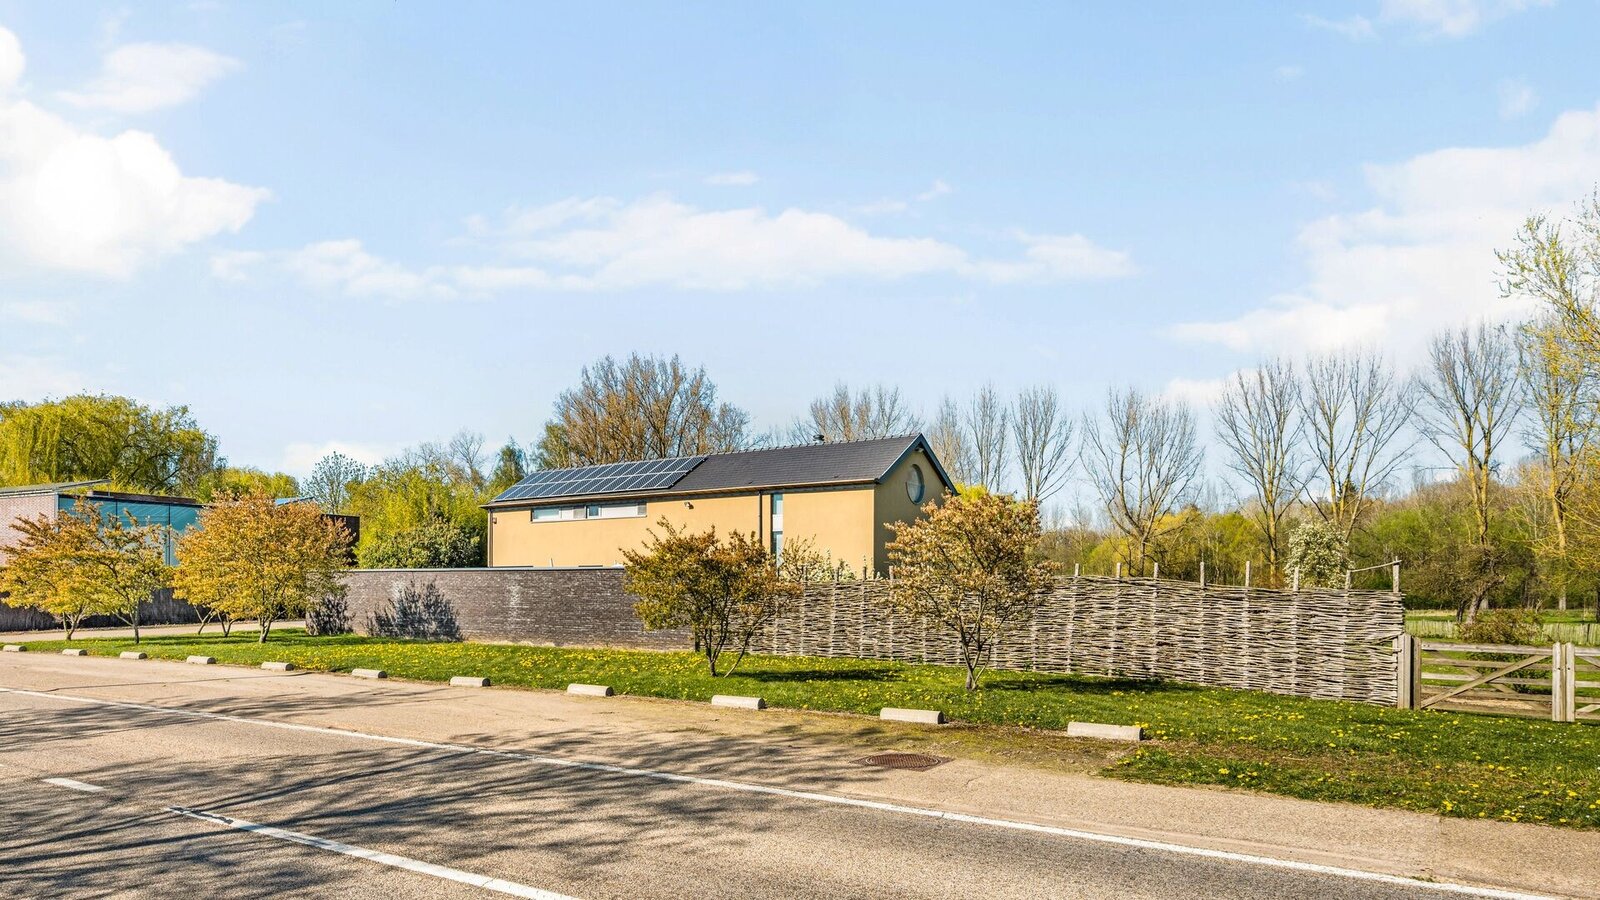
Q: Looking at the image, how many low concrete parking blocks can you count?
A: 11